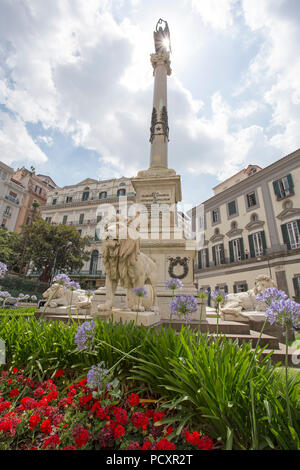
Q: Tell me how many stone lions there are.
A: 3